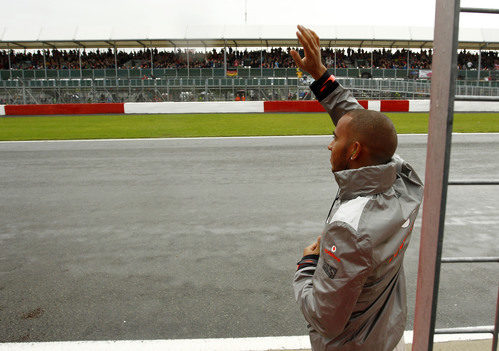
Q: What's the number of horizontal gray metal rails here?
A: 5